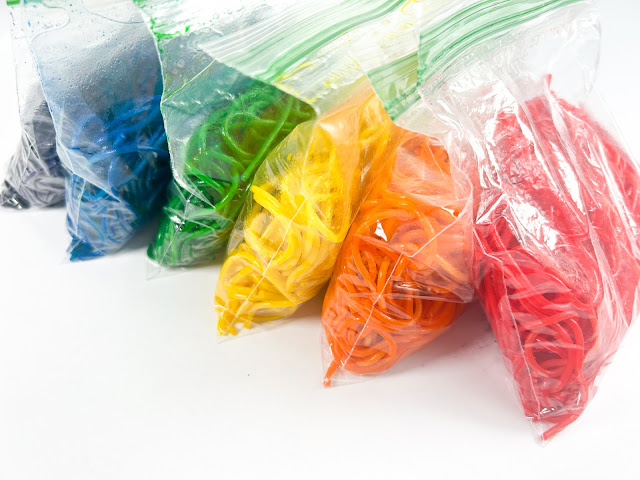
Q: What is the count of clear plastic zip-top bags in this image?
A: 6